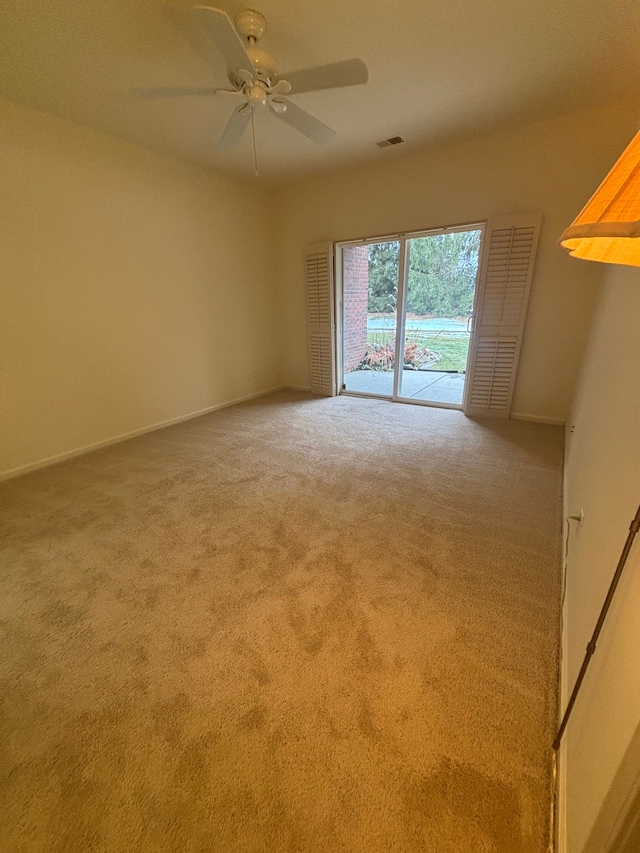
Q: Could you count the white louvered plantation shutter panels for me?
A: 2